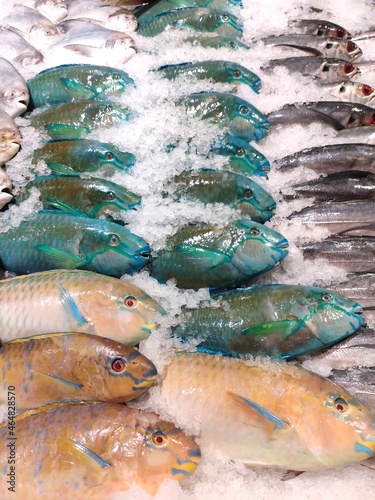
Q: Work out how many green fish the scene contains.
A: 14